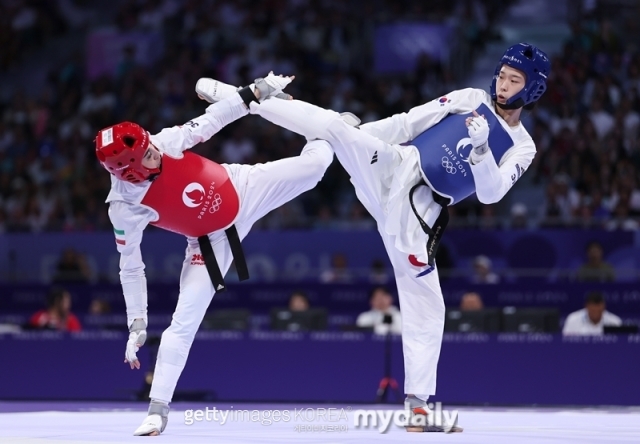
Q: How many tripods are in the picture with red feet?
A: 1